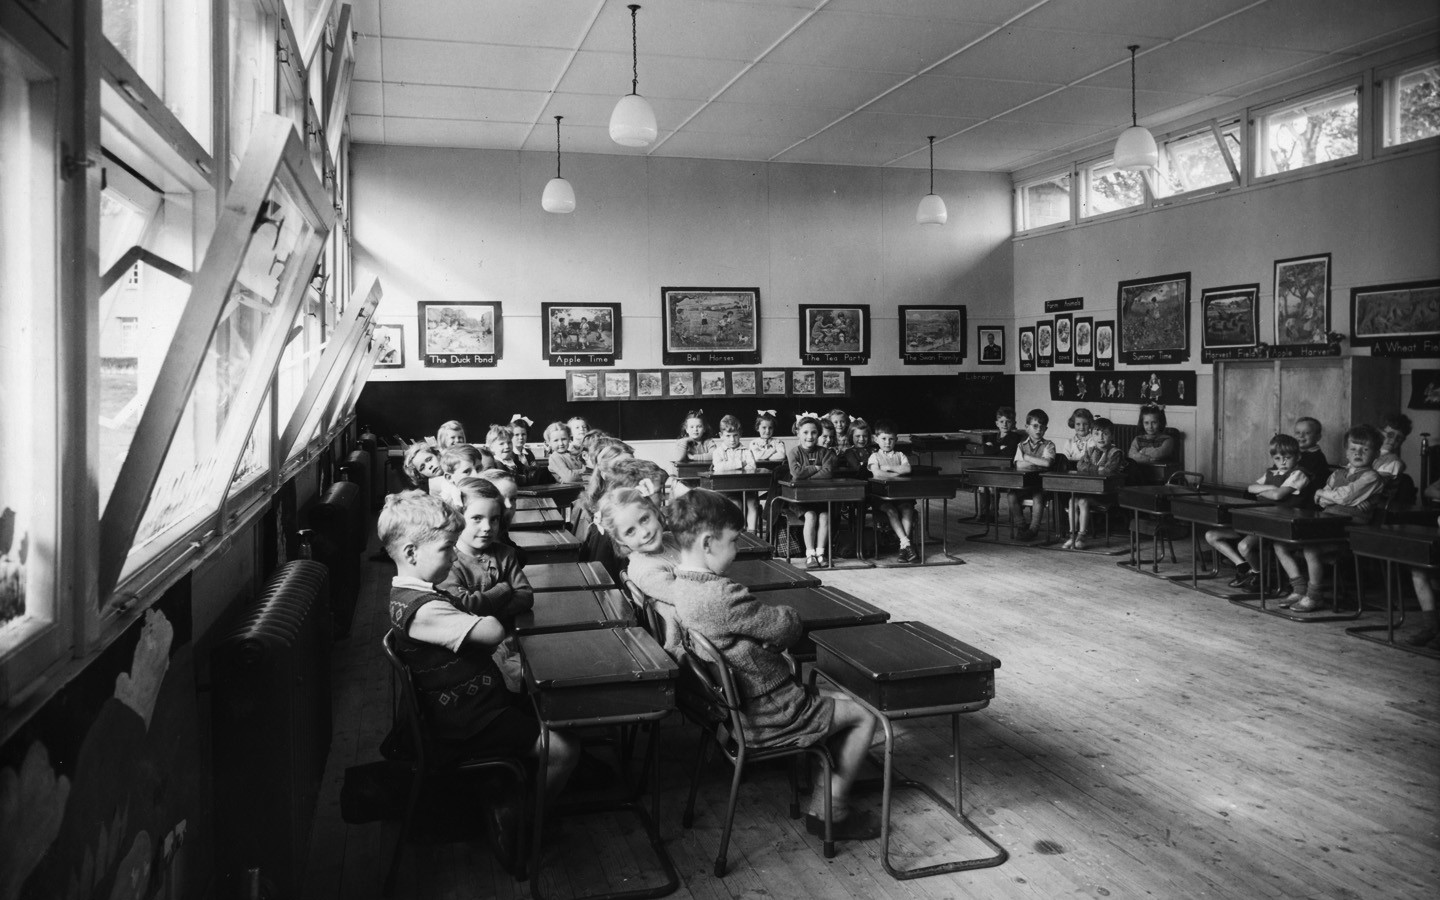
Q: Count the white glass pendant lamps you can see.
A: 4